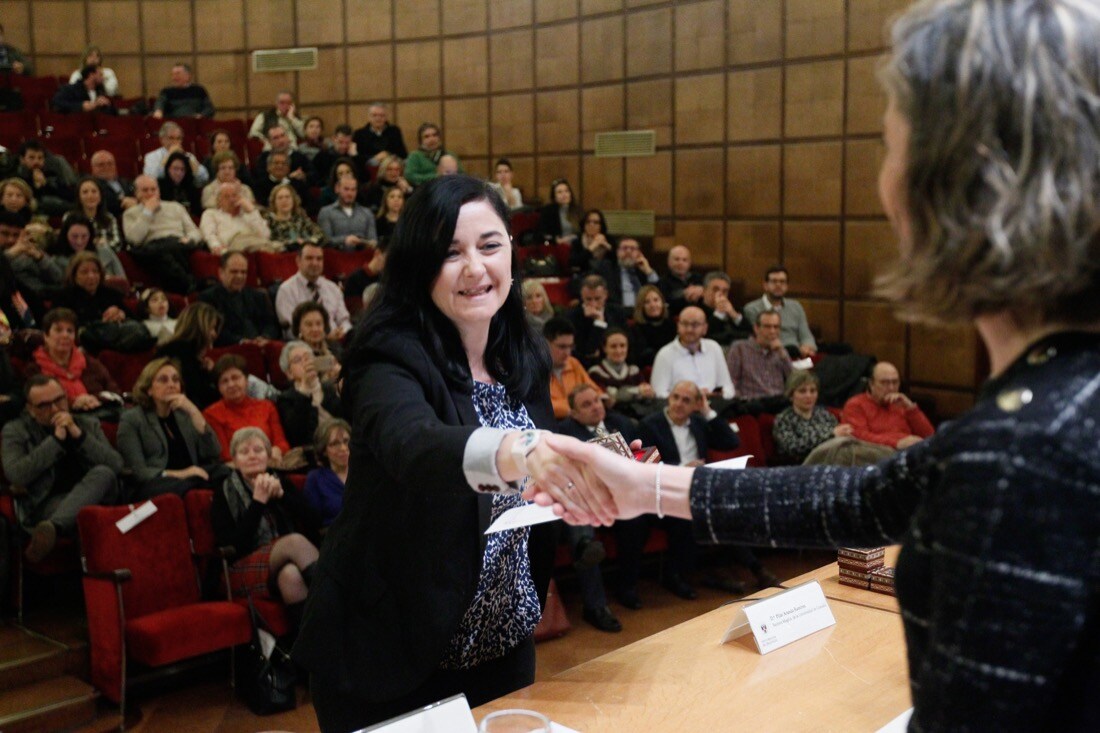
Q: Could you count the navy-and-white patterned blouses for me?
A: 1